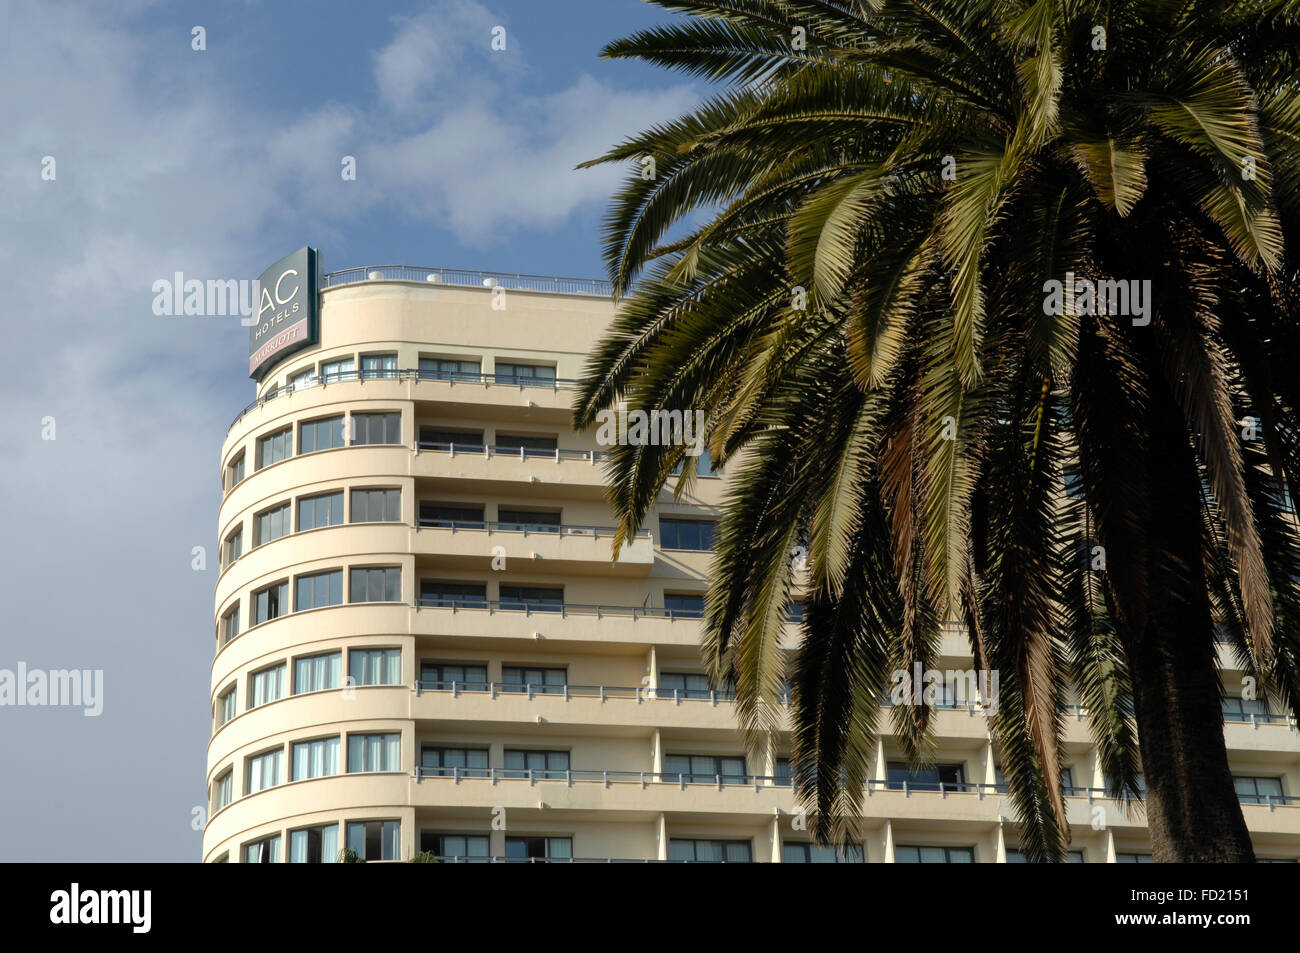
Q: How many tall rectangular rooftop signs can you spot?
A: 1